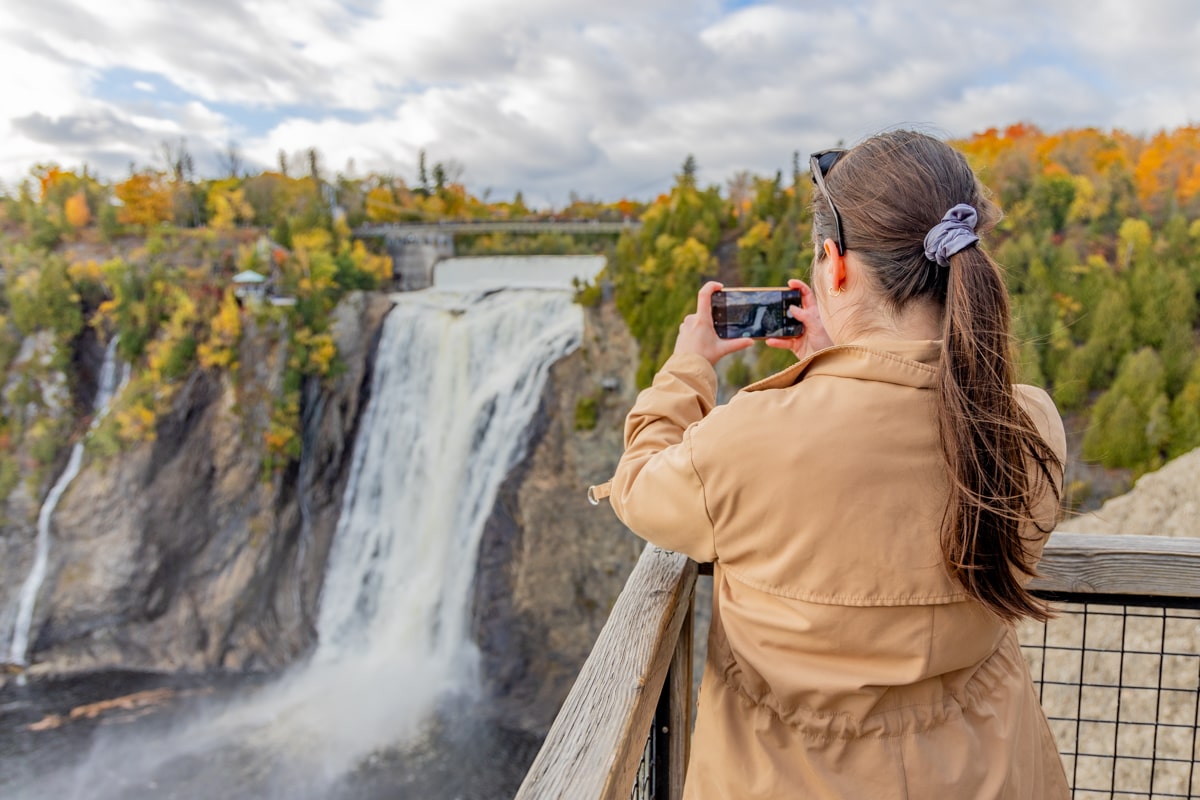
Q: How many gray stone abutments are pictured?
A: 1